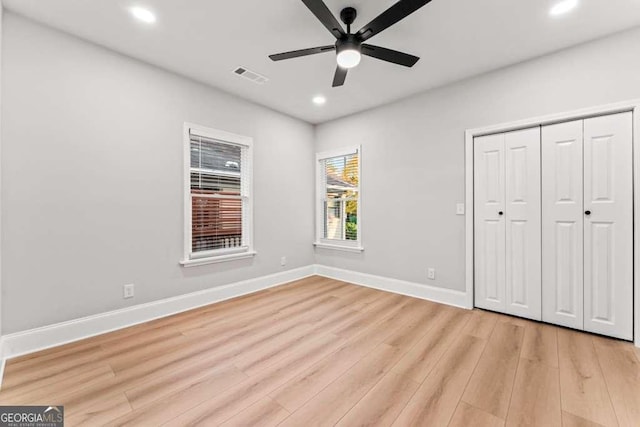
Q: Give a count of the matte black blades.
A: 5